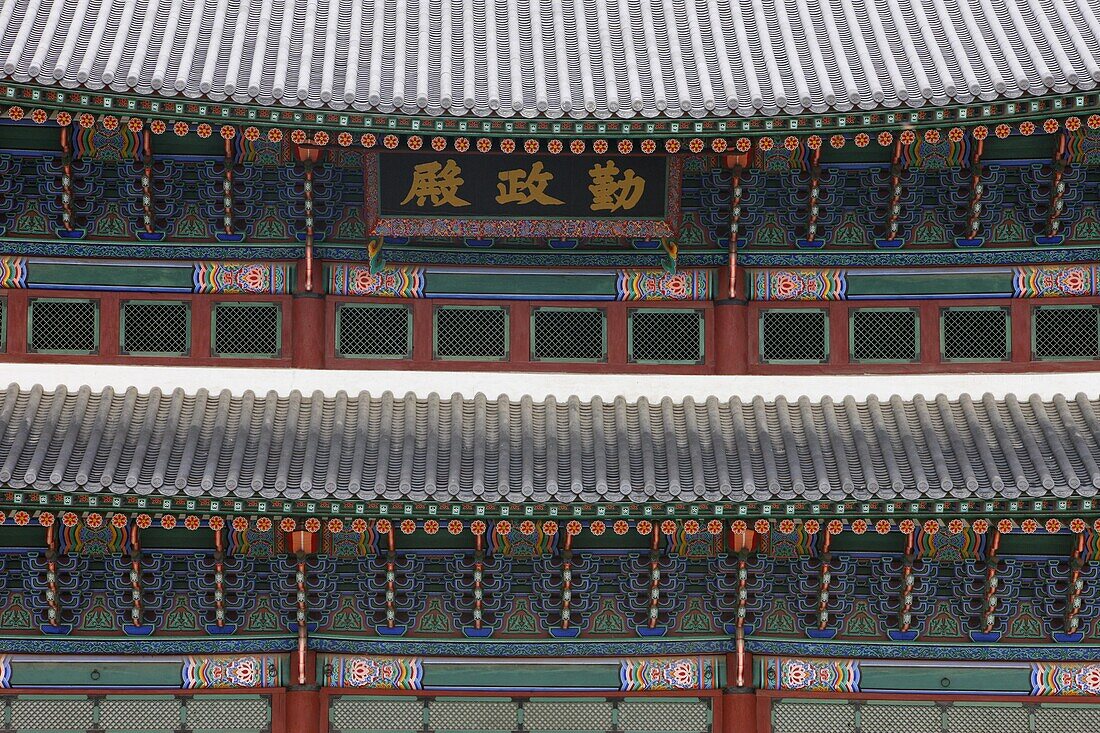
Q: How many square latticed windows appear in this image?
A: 11